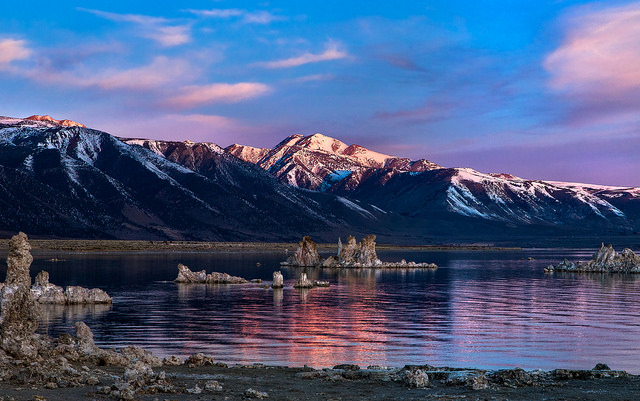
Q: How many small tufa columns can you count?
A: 2